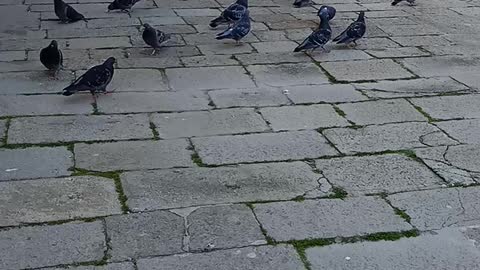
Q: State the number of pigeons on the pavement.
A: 12